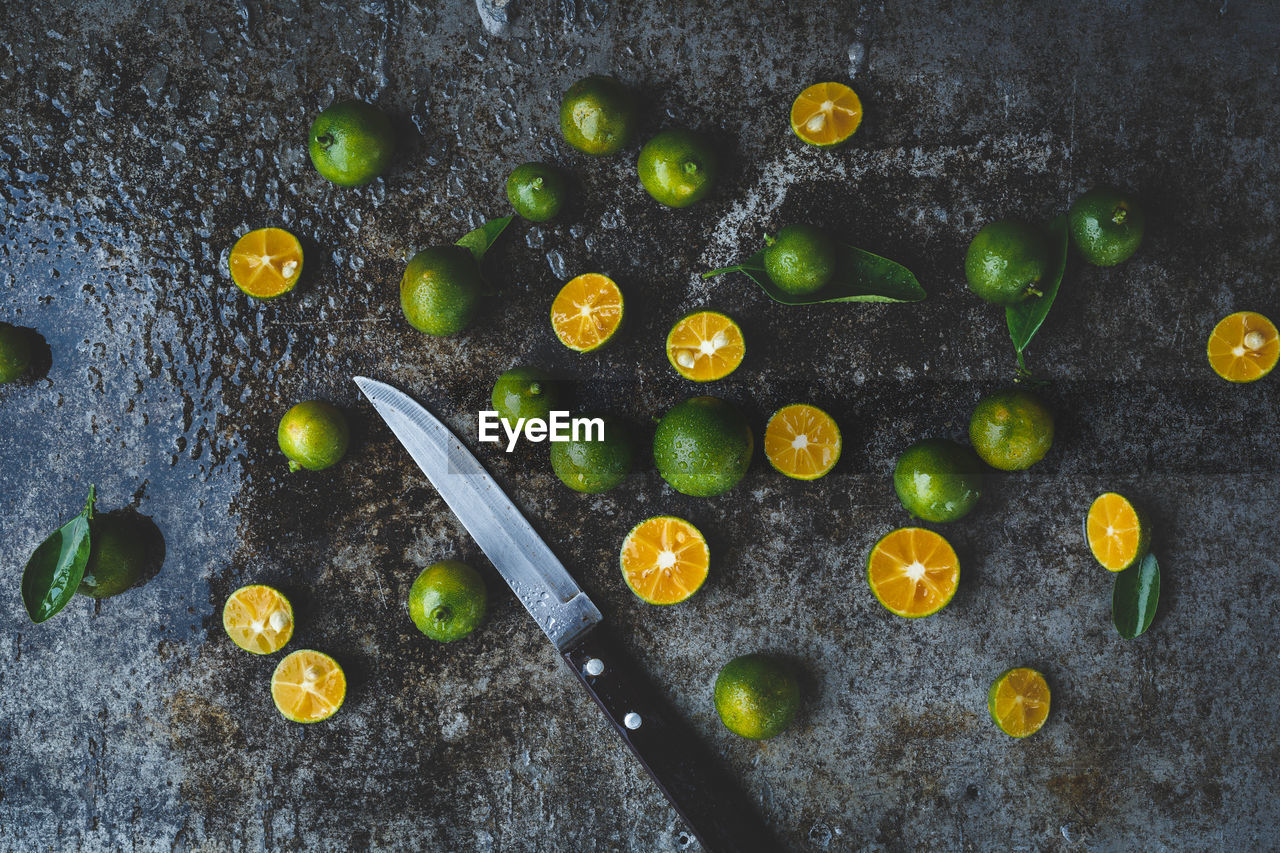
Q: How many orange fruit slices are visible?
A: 12